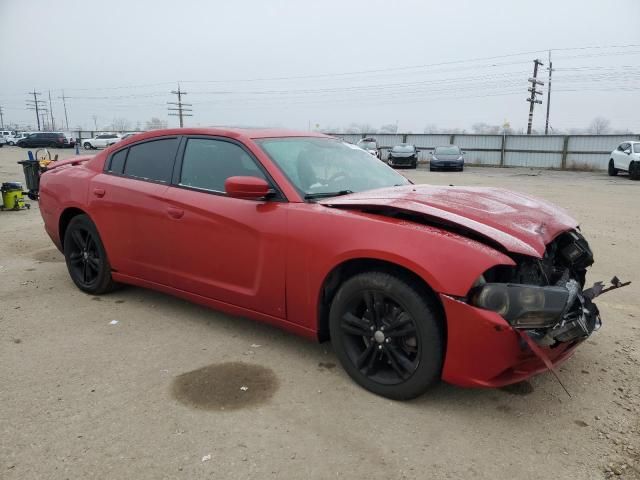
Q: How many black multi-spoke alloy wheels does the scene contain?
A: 2